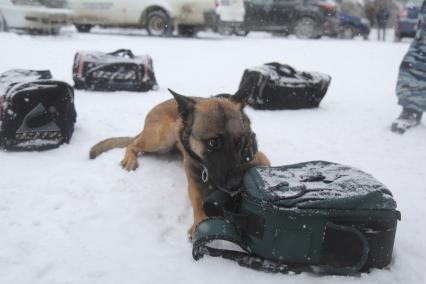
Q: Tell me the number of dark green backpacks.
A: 1